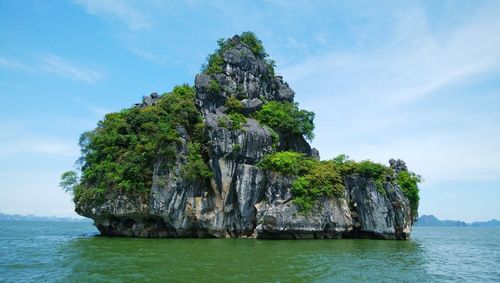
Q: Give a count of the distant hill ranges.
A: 2